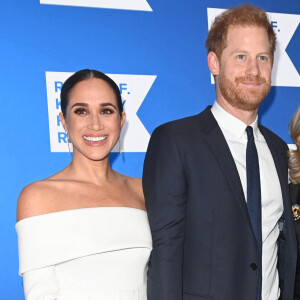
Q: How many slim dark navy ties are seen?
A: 1